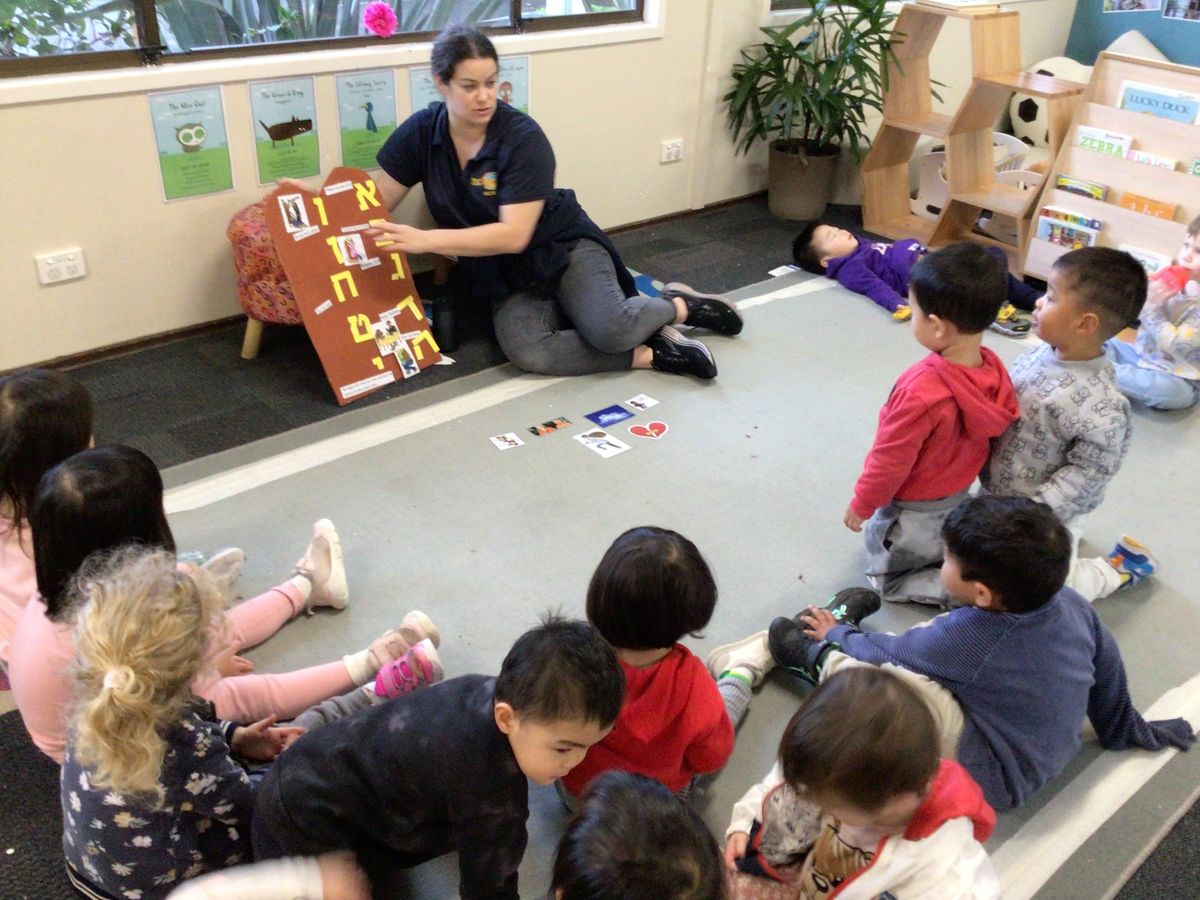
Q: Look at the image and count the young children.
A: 12